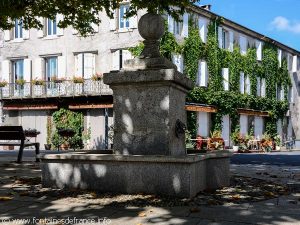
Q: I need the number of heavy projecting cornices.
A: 1